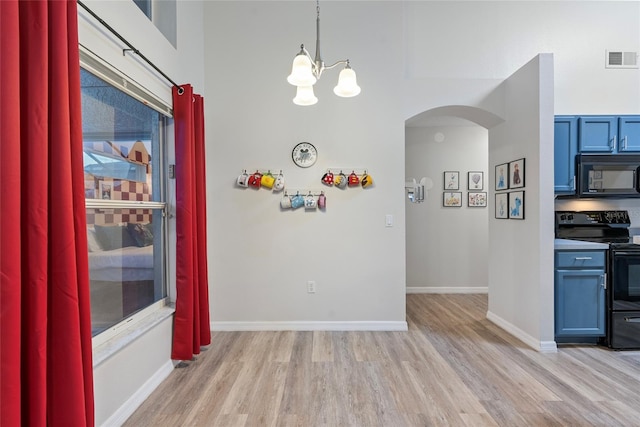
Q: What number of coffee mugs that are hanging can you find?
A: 12